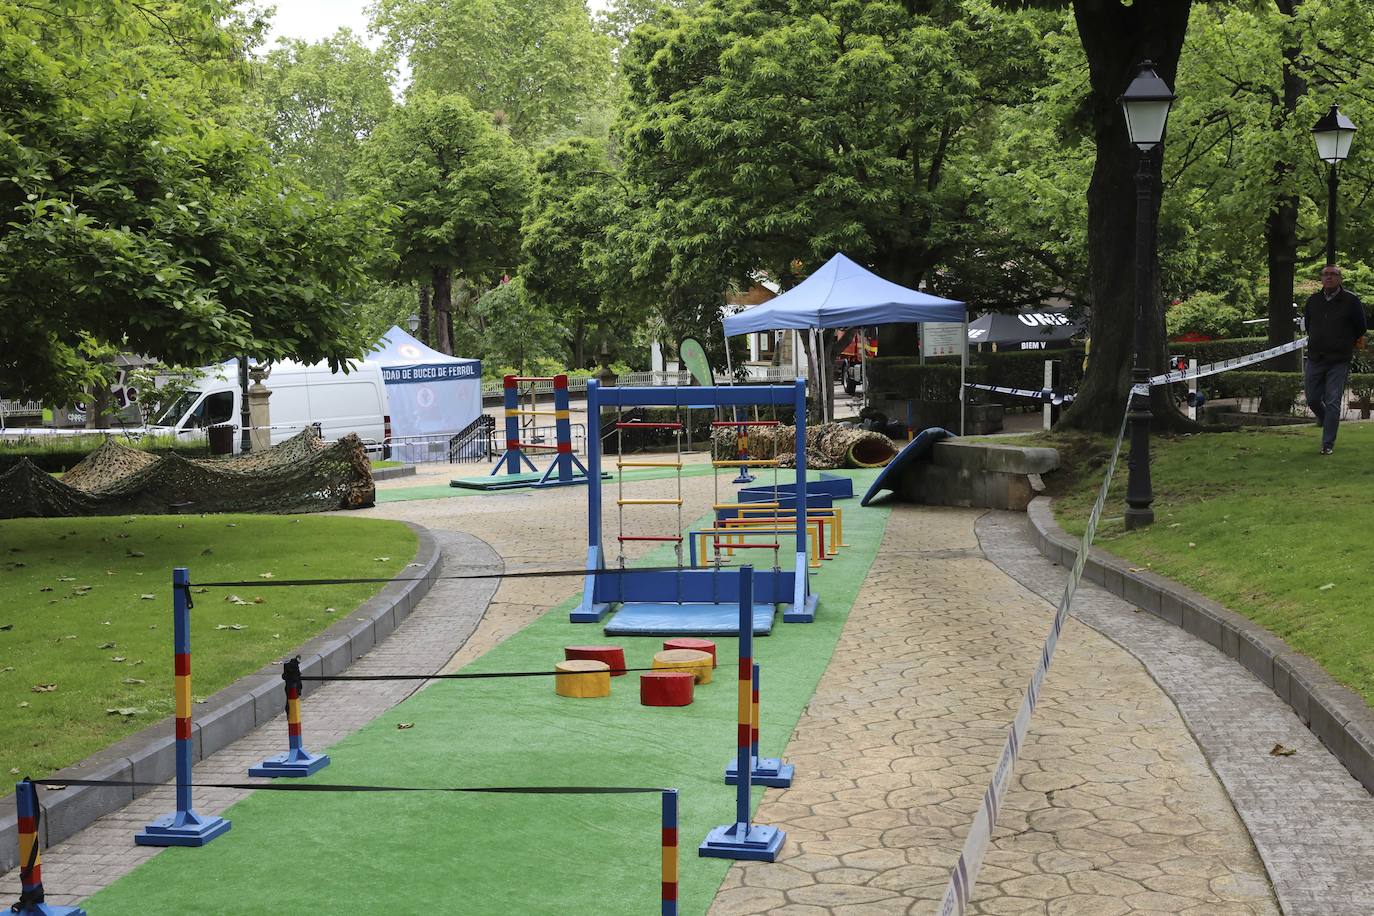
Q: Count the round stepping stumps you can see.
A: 5